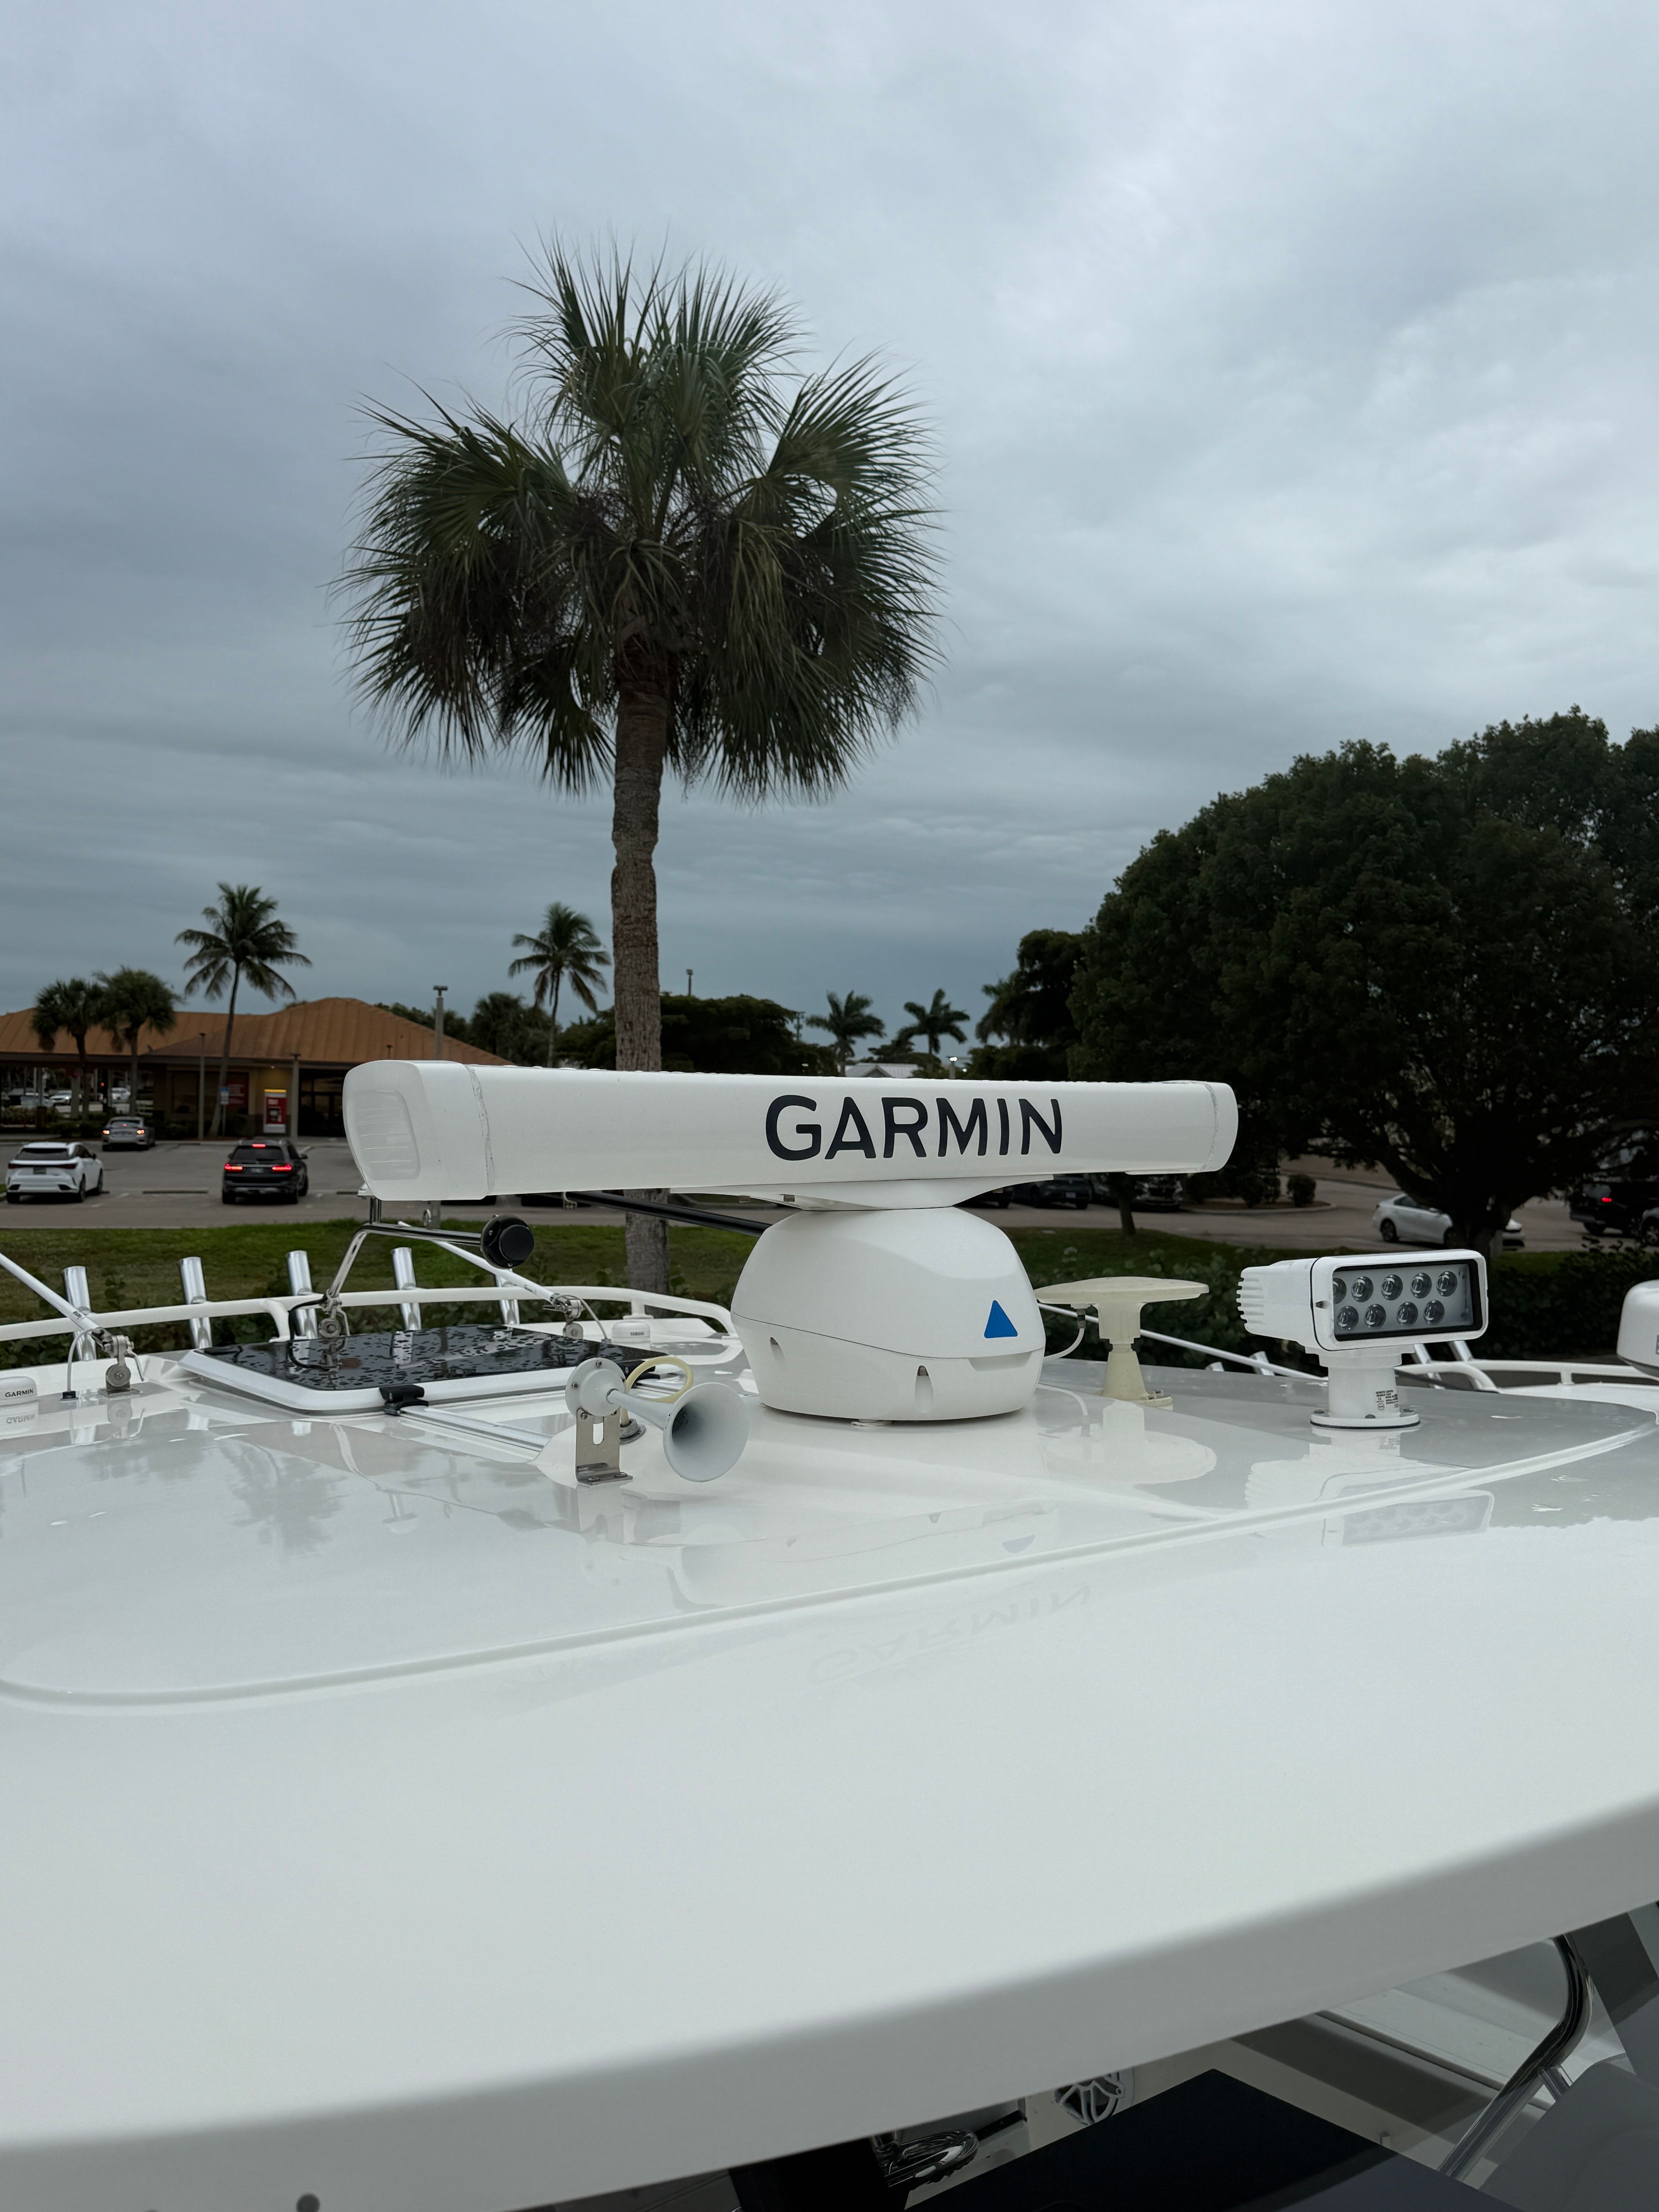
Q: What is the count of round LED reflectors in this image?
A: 9